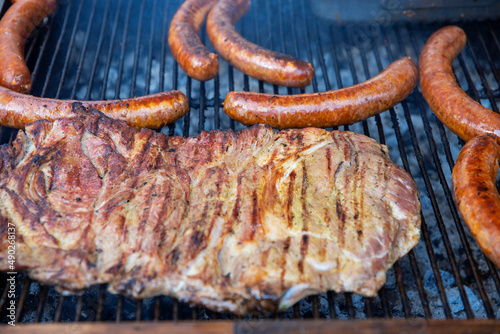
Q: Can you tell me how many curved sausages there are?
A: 7